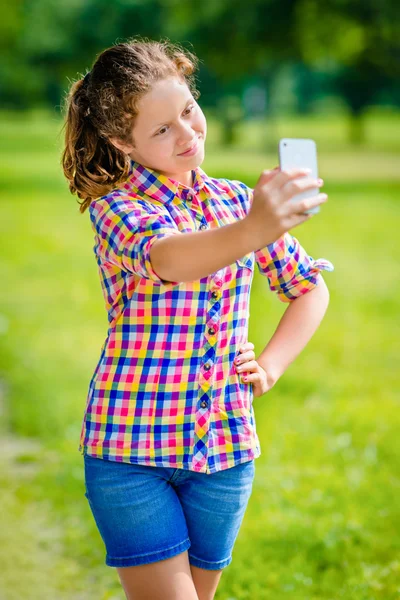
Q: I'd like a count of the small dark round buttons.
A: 6